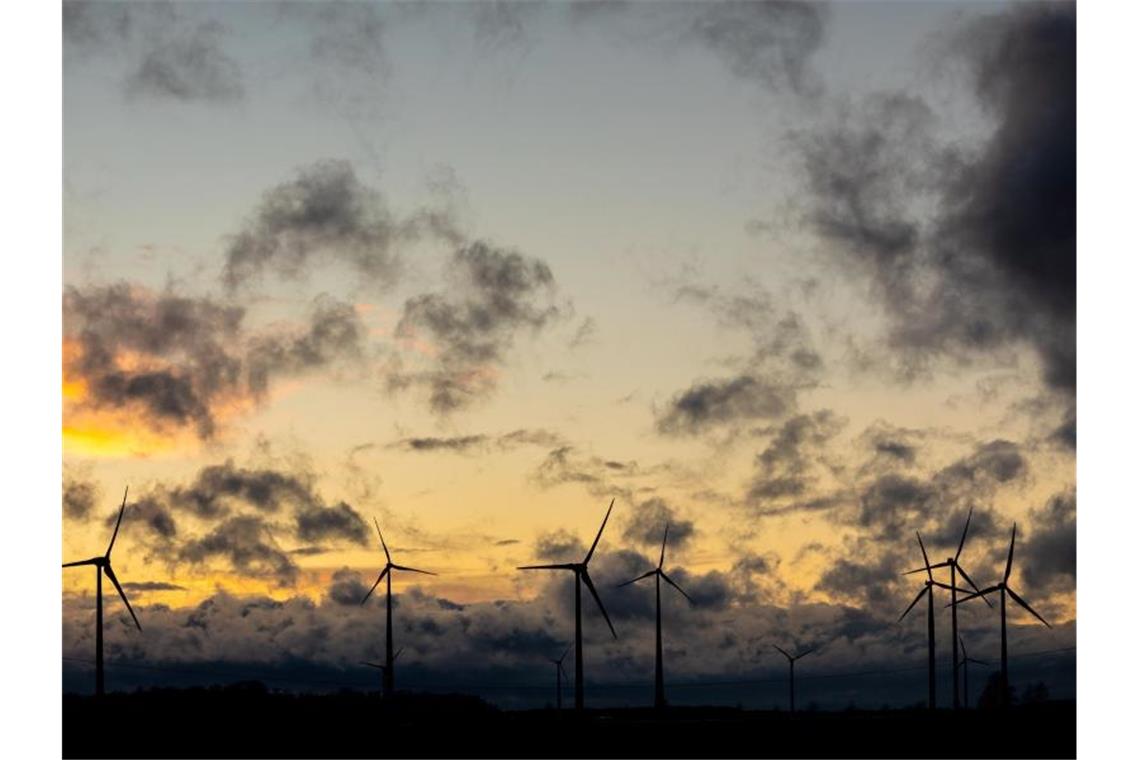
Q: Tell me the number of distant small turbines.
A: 4